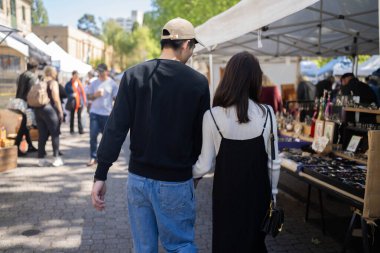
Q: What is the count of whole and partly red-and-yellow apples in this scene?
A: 0